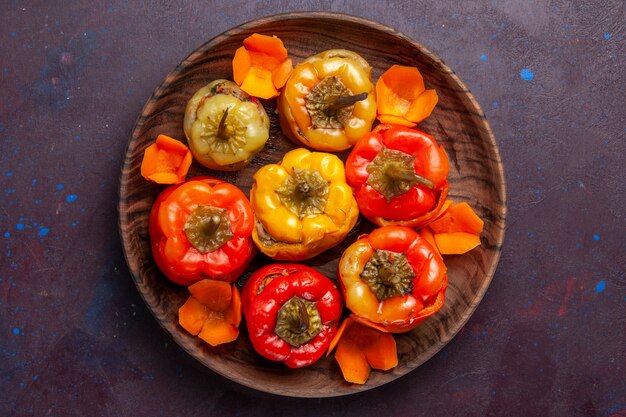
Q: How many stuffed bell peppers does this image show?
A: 7